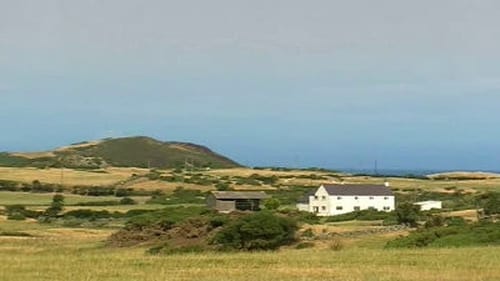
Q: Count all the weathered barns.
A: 1